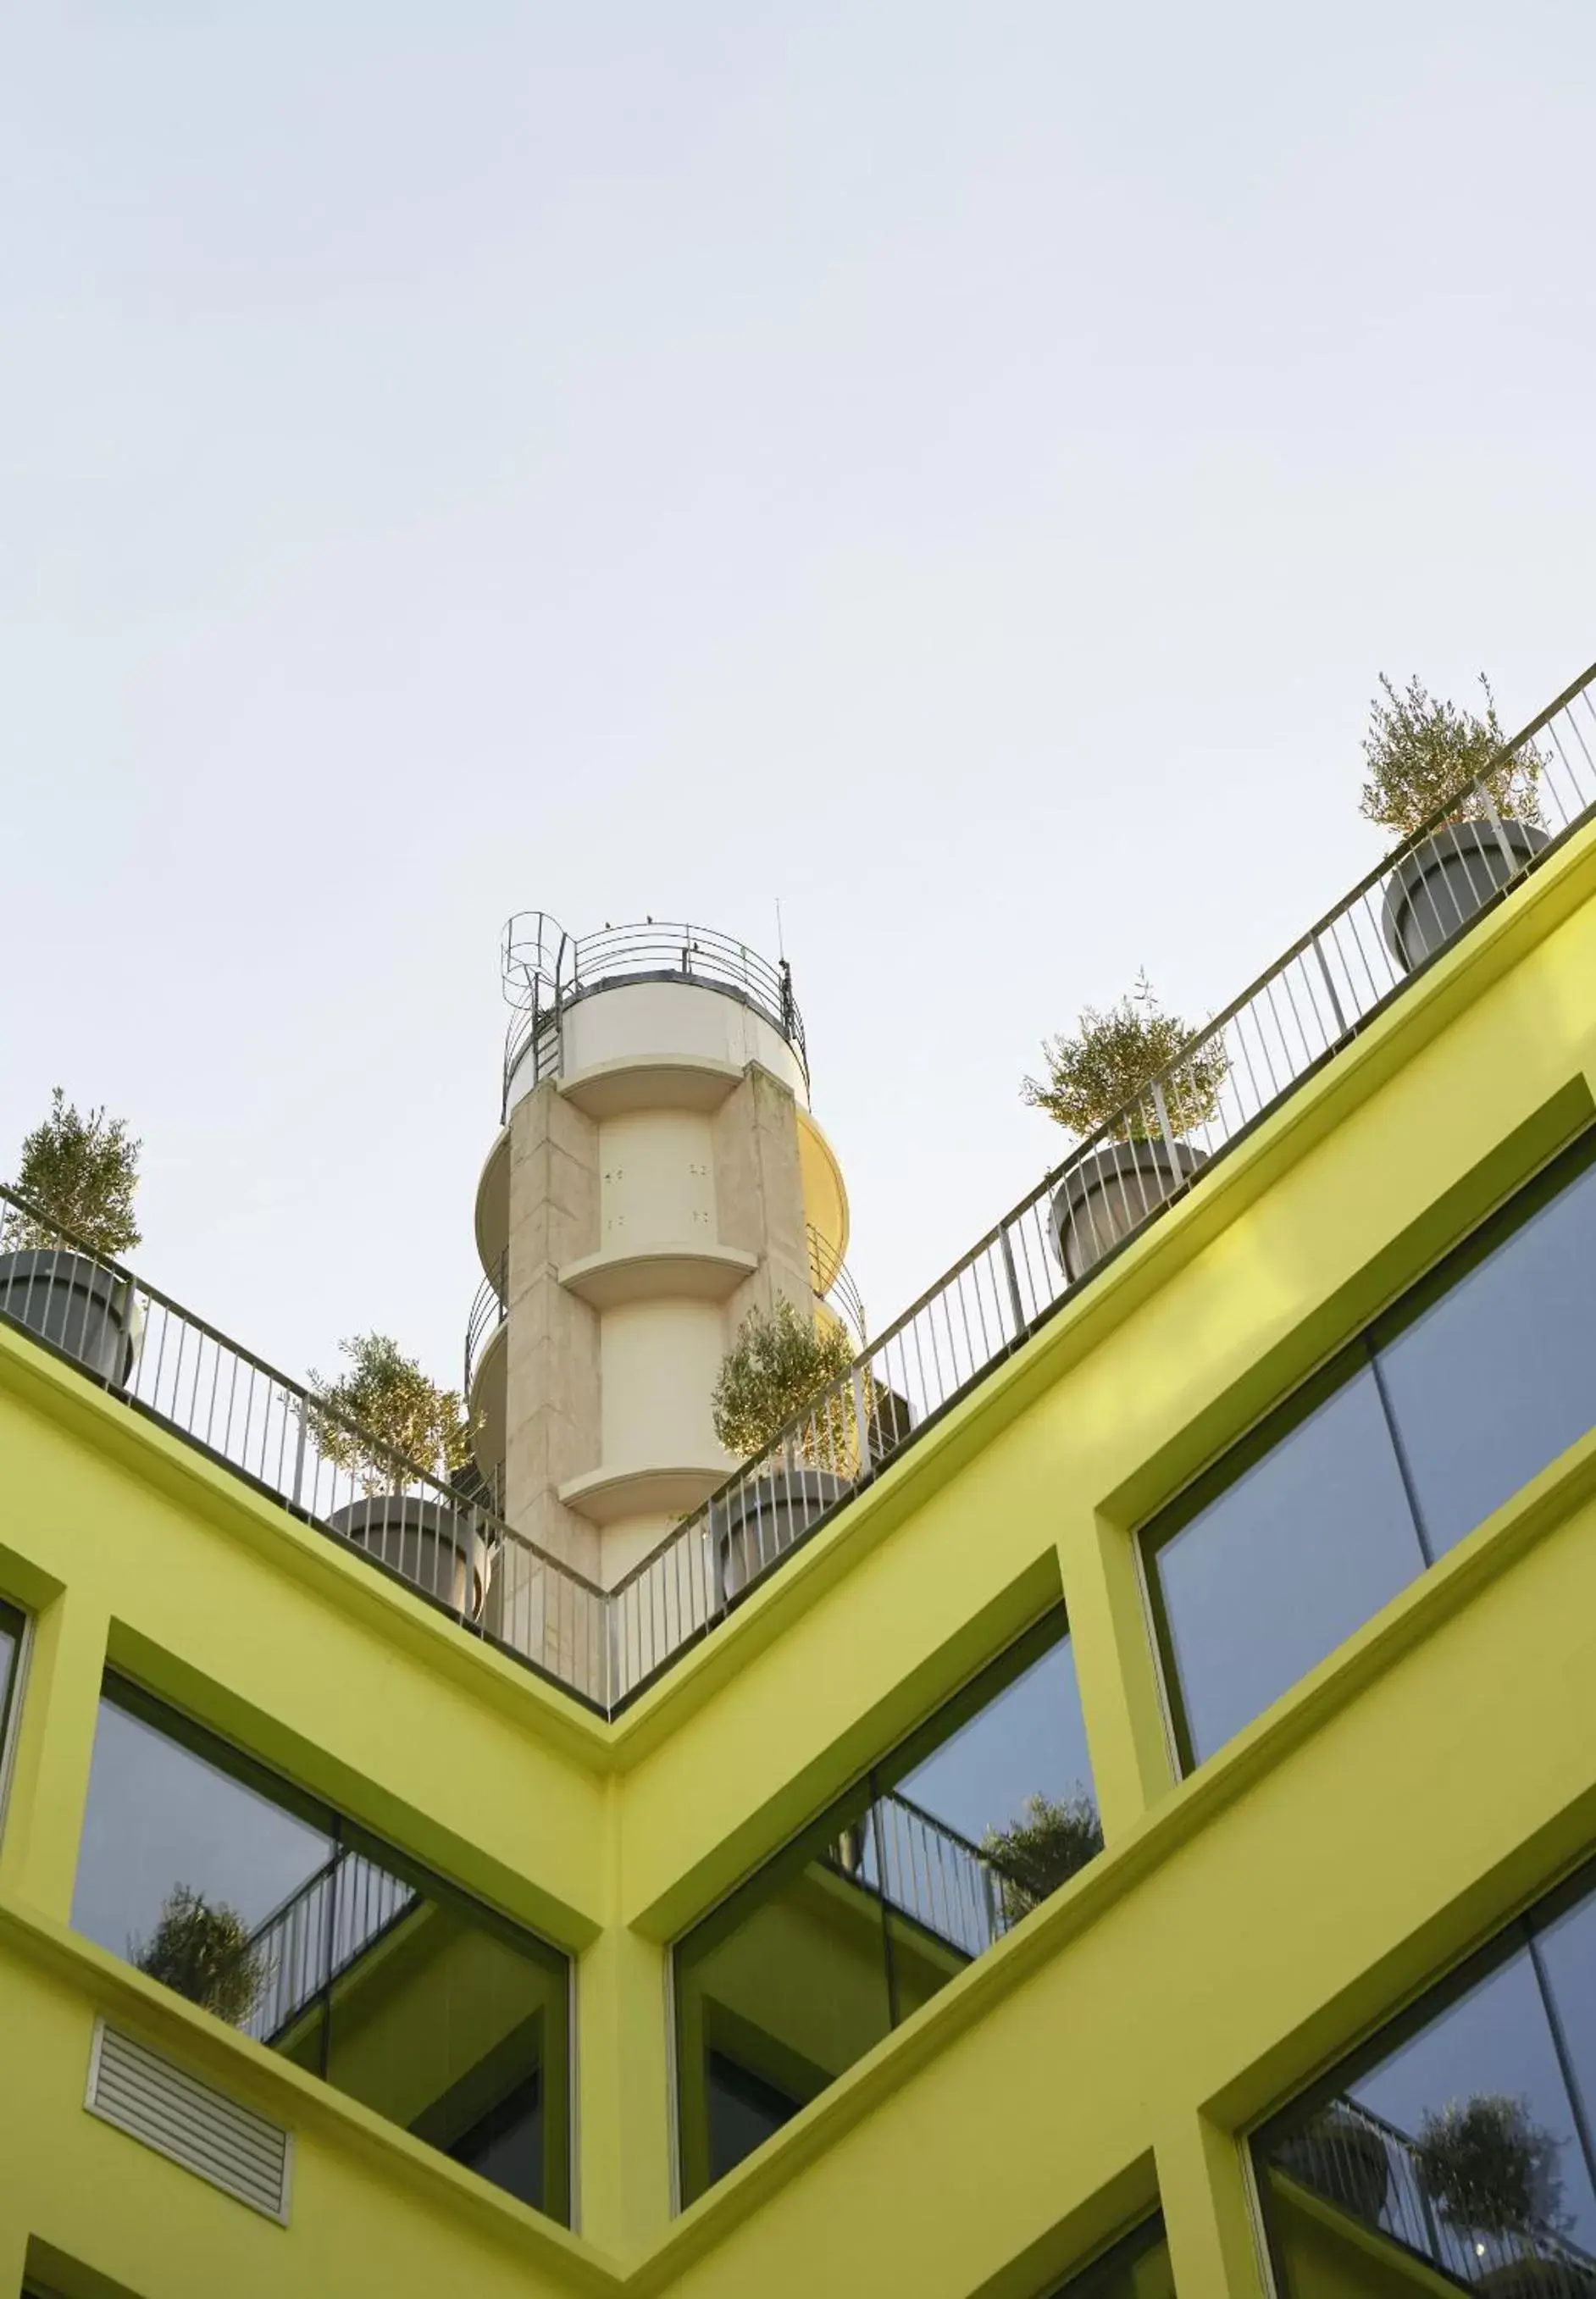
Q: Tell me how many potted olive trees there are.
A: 5